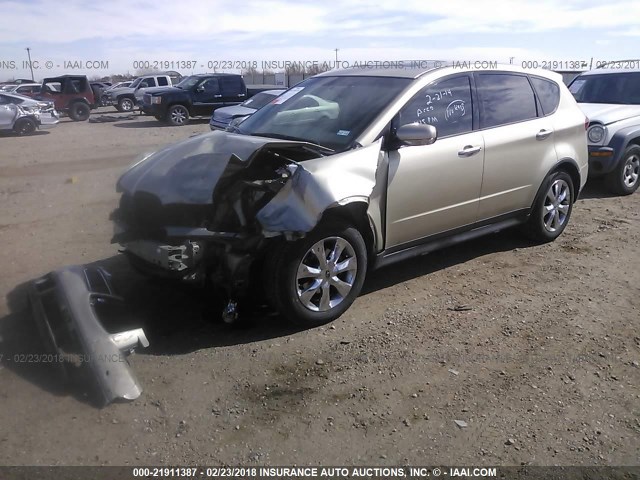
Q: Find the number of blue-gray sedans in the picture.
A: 1